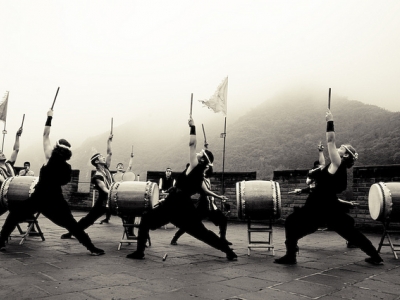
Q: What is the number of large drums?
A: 4